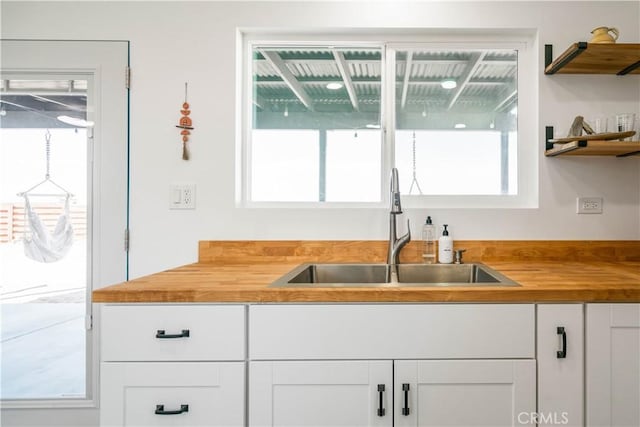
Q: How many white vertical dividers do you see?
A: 1